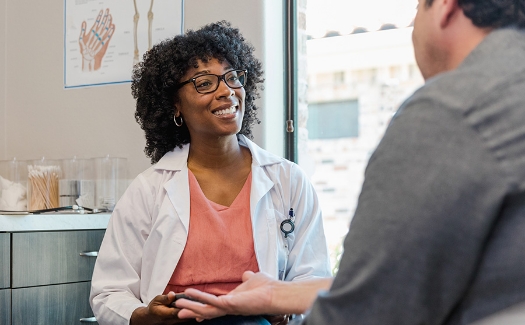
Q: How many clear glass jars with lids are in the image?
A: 4